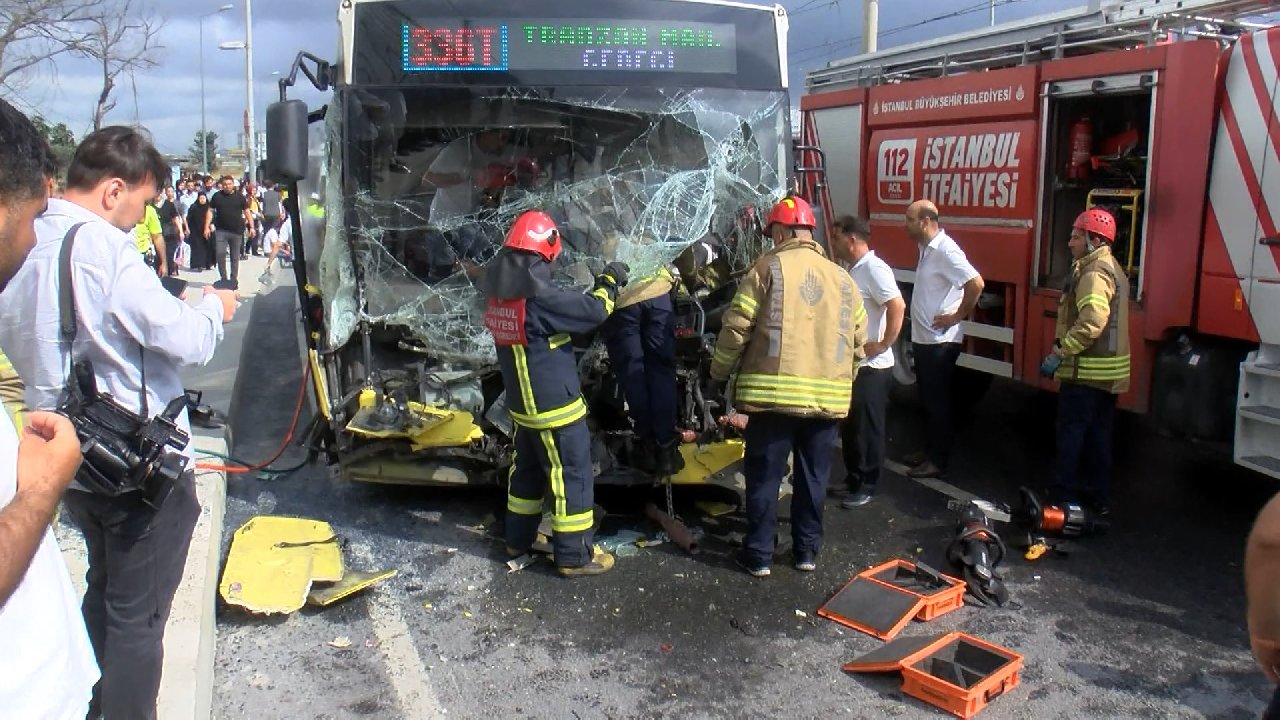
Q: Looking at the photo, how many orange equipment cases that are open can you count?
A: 2